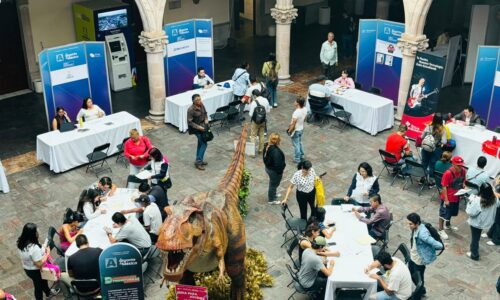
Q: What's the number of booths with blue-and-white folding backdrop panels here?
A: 4